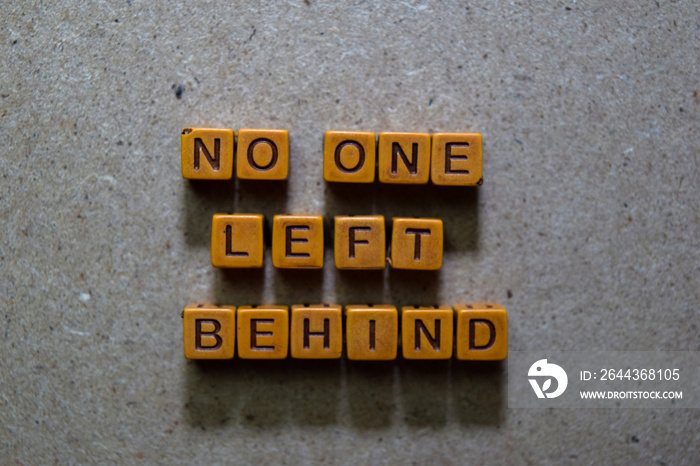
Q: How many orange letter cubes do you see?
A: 15